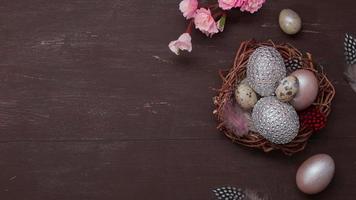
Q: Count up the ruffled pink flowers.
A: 5